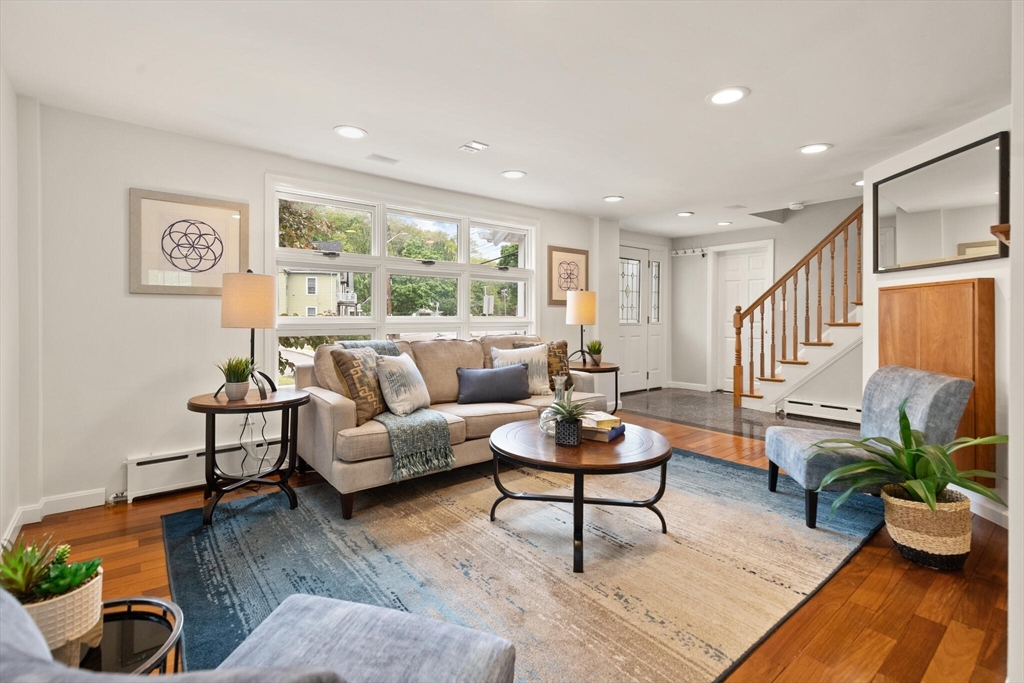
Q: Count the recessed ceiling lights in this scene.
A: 8